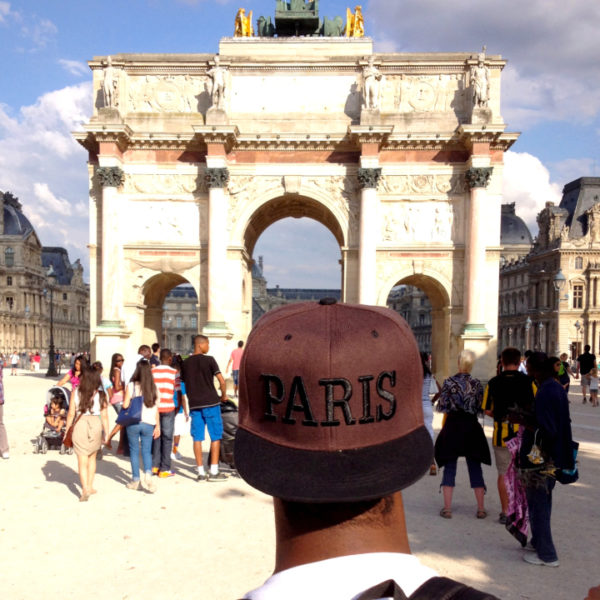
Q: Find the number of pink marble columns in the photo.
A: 4